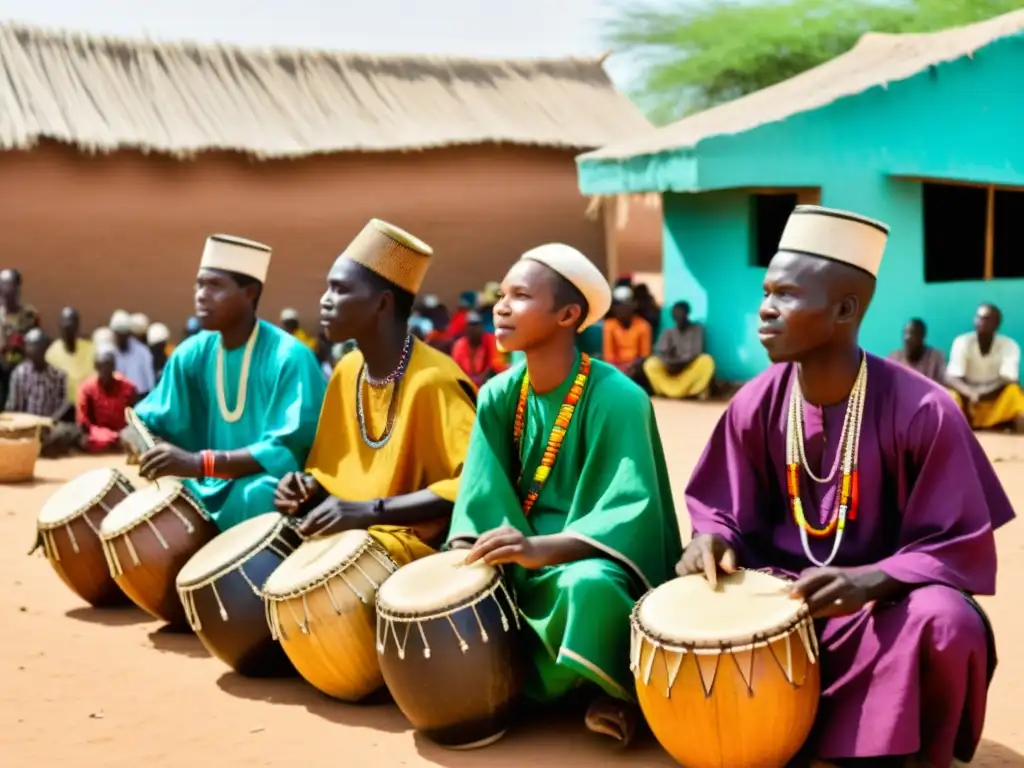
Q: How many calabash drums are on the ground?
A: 6